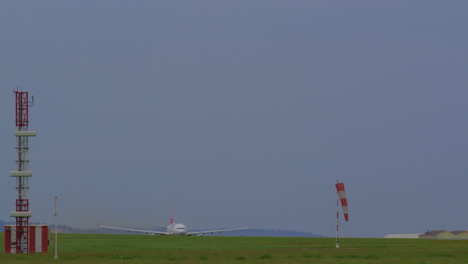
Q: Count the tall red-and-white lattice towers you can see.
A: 1